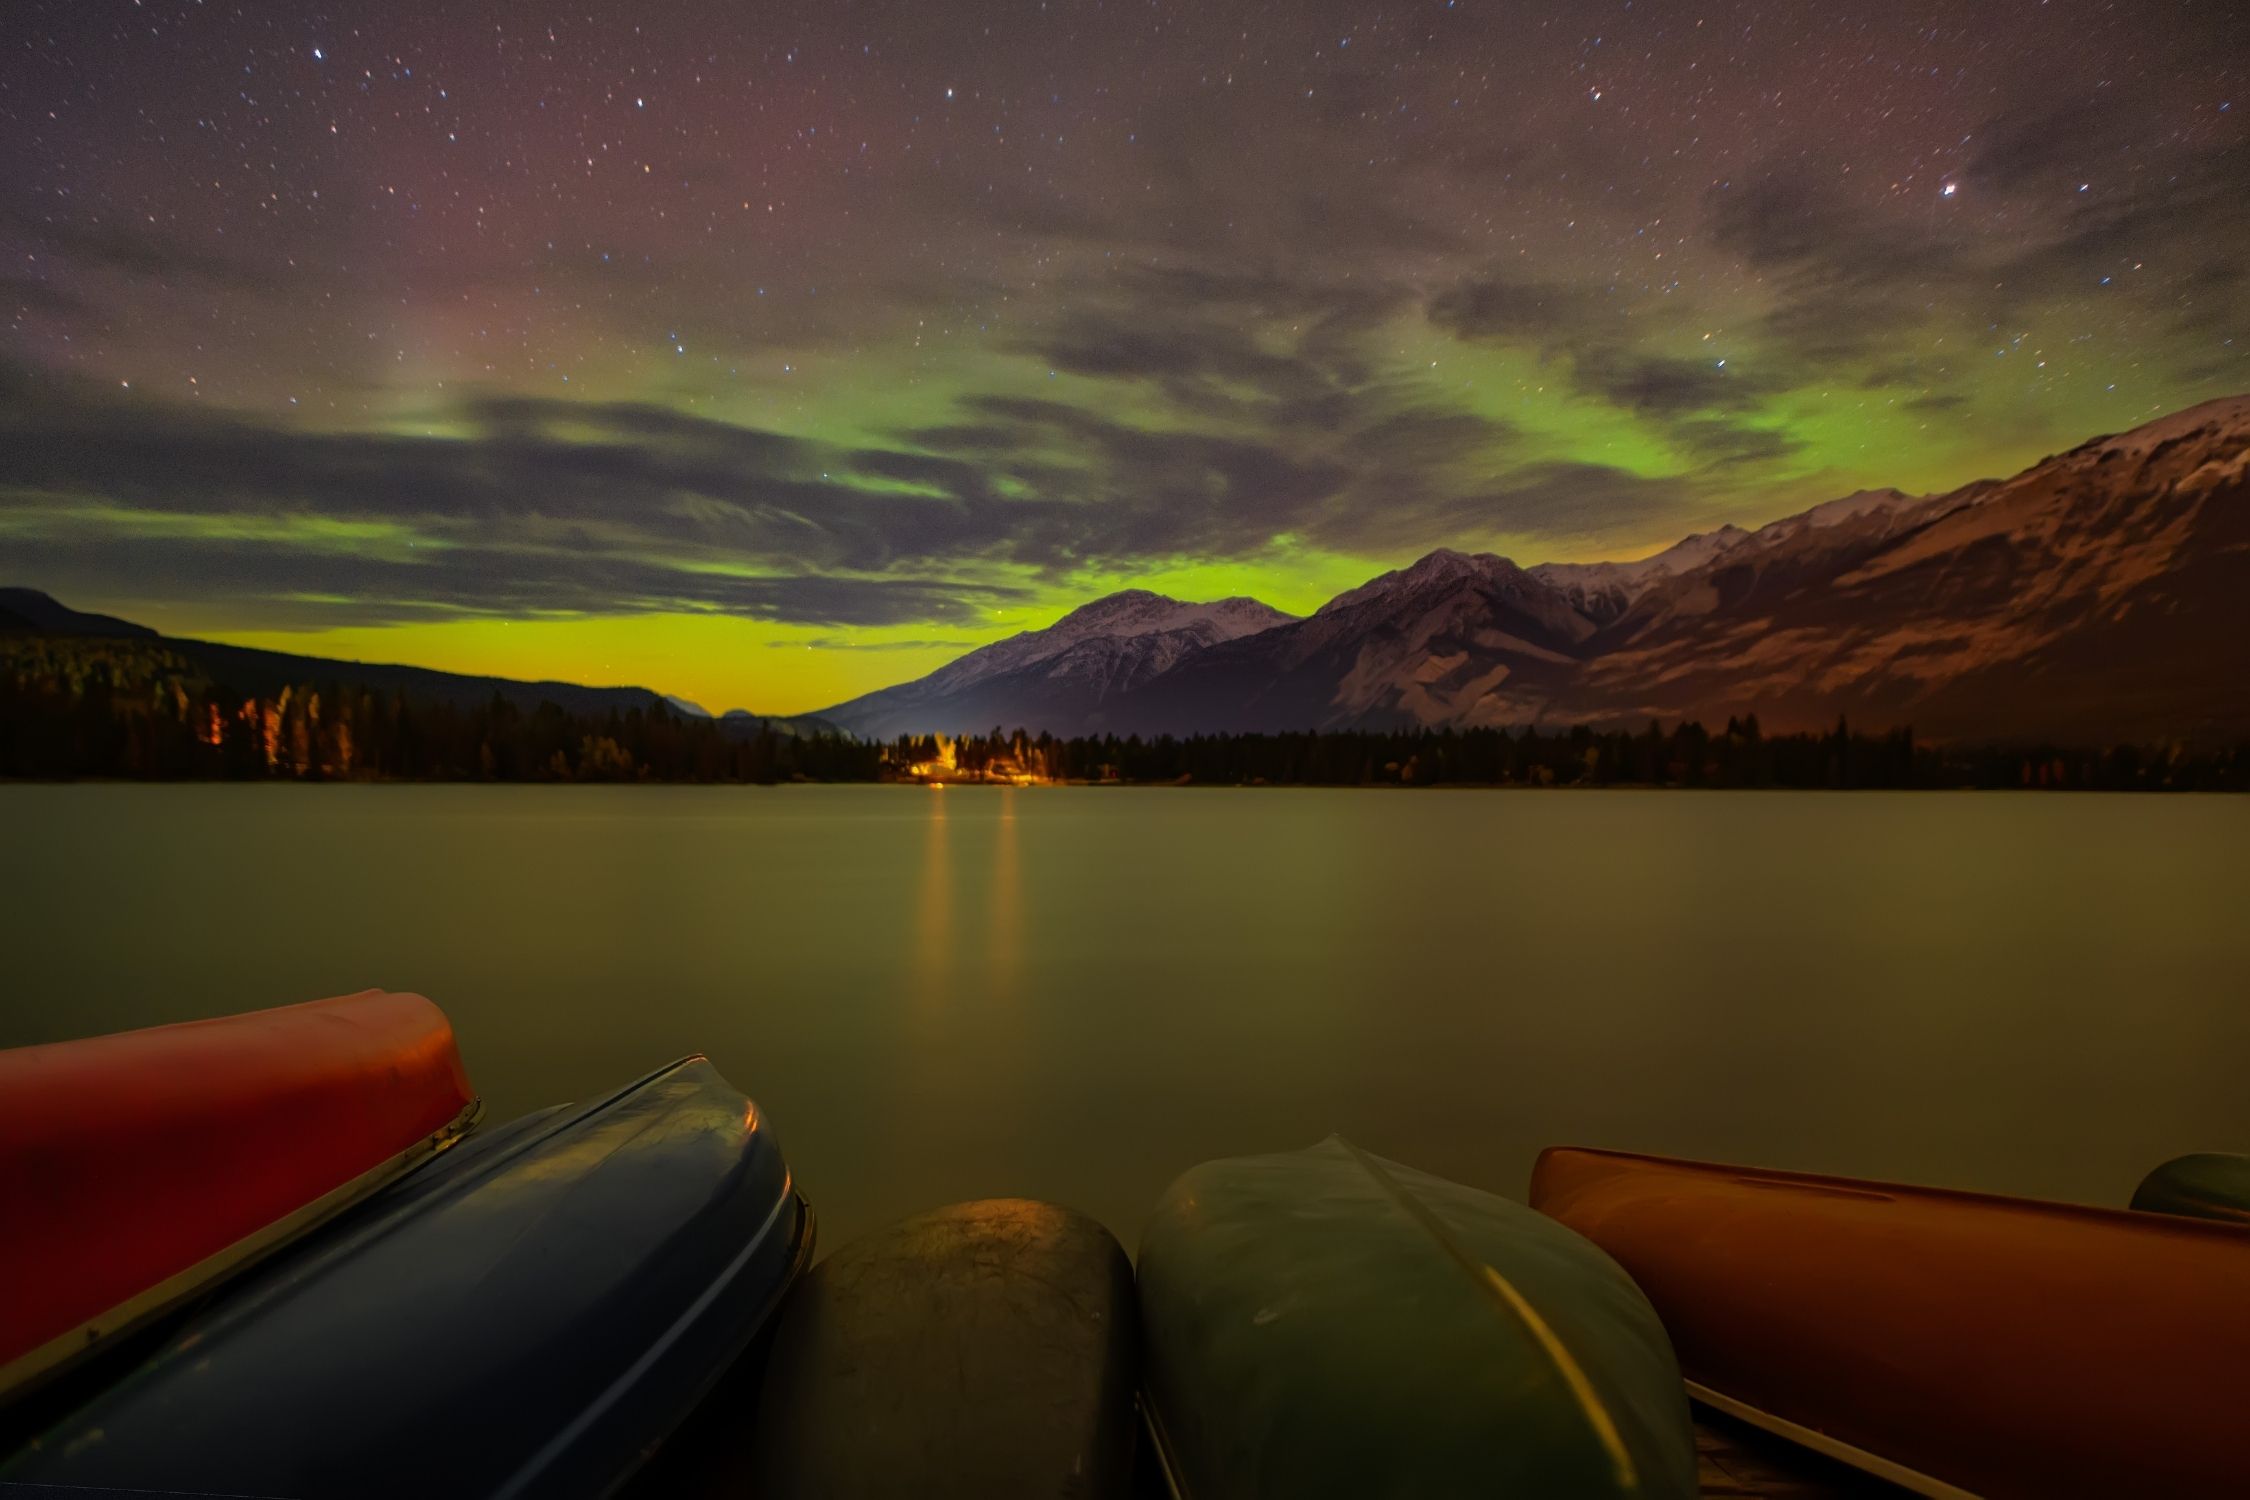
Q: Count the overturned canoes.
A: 6